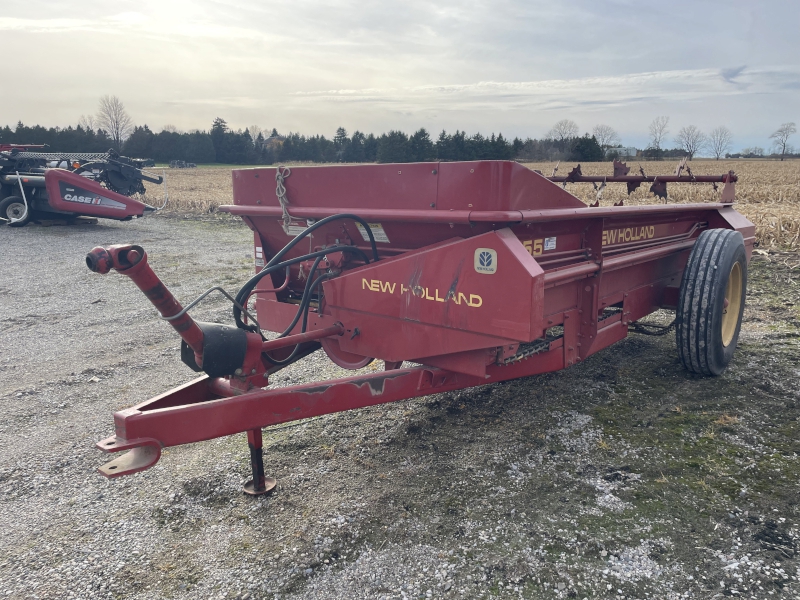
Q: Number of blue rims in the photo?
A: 0